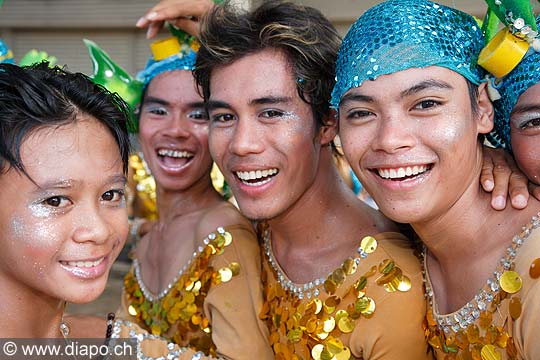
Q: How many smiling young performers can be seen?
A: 4